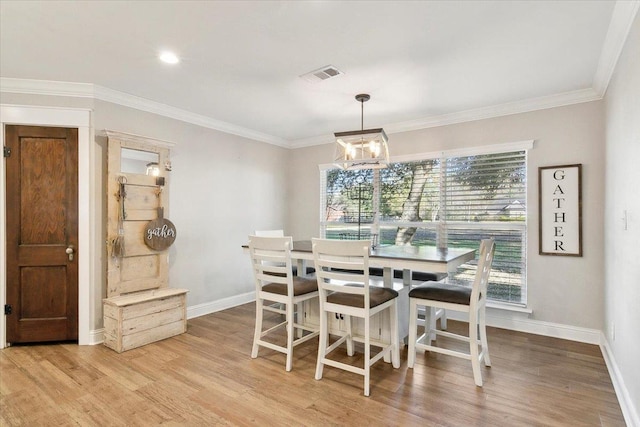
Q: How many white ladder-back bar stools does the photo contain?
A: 4